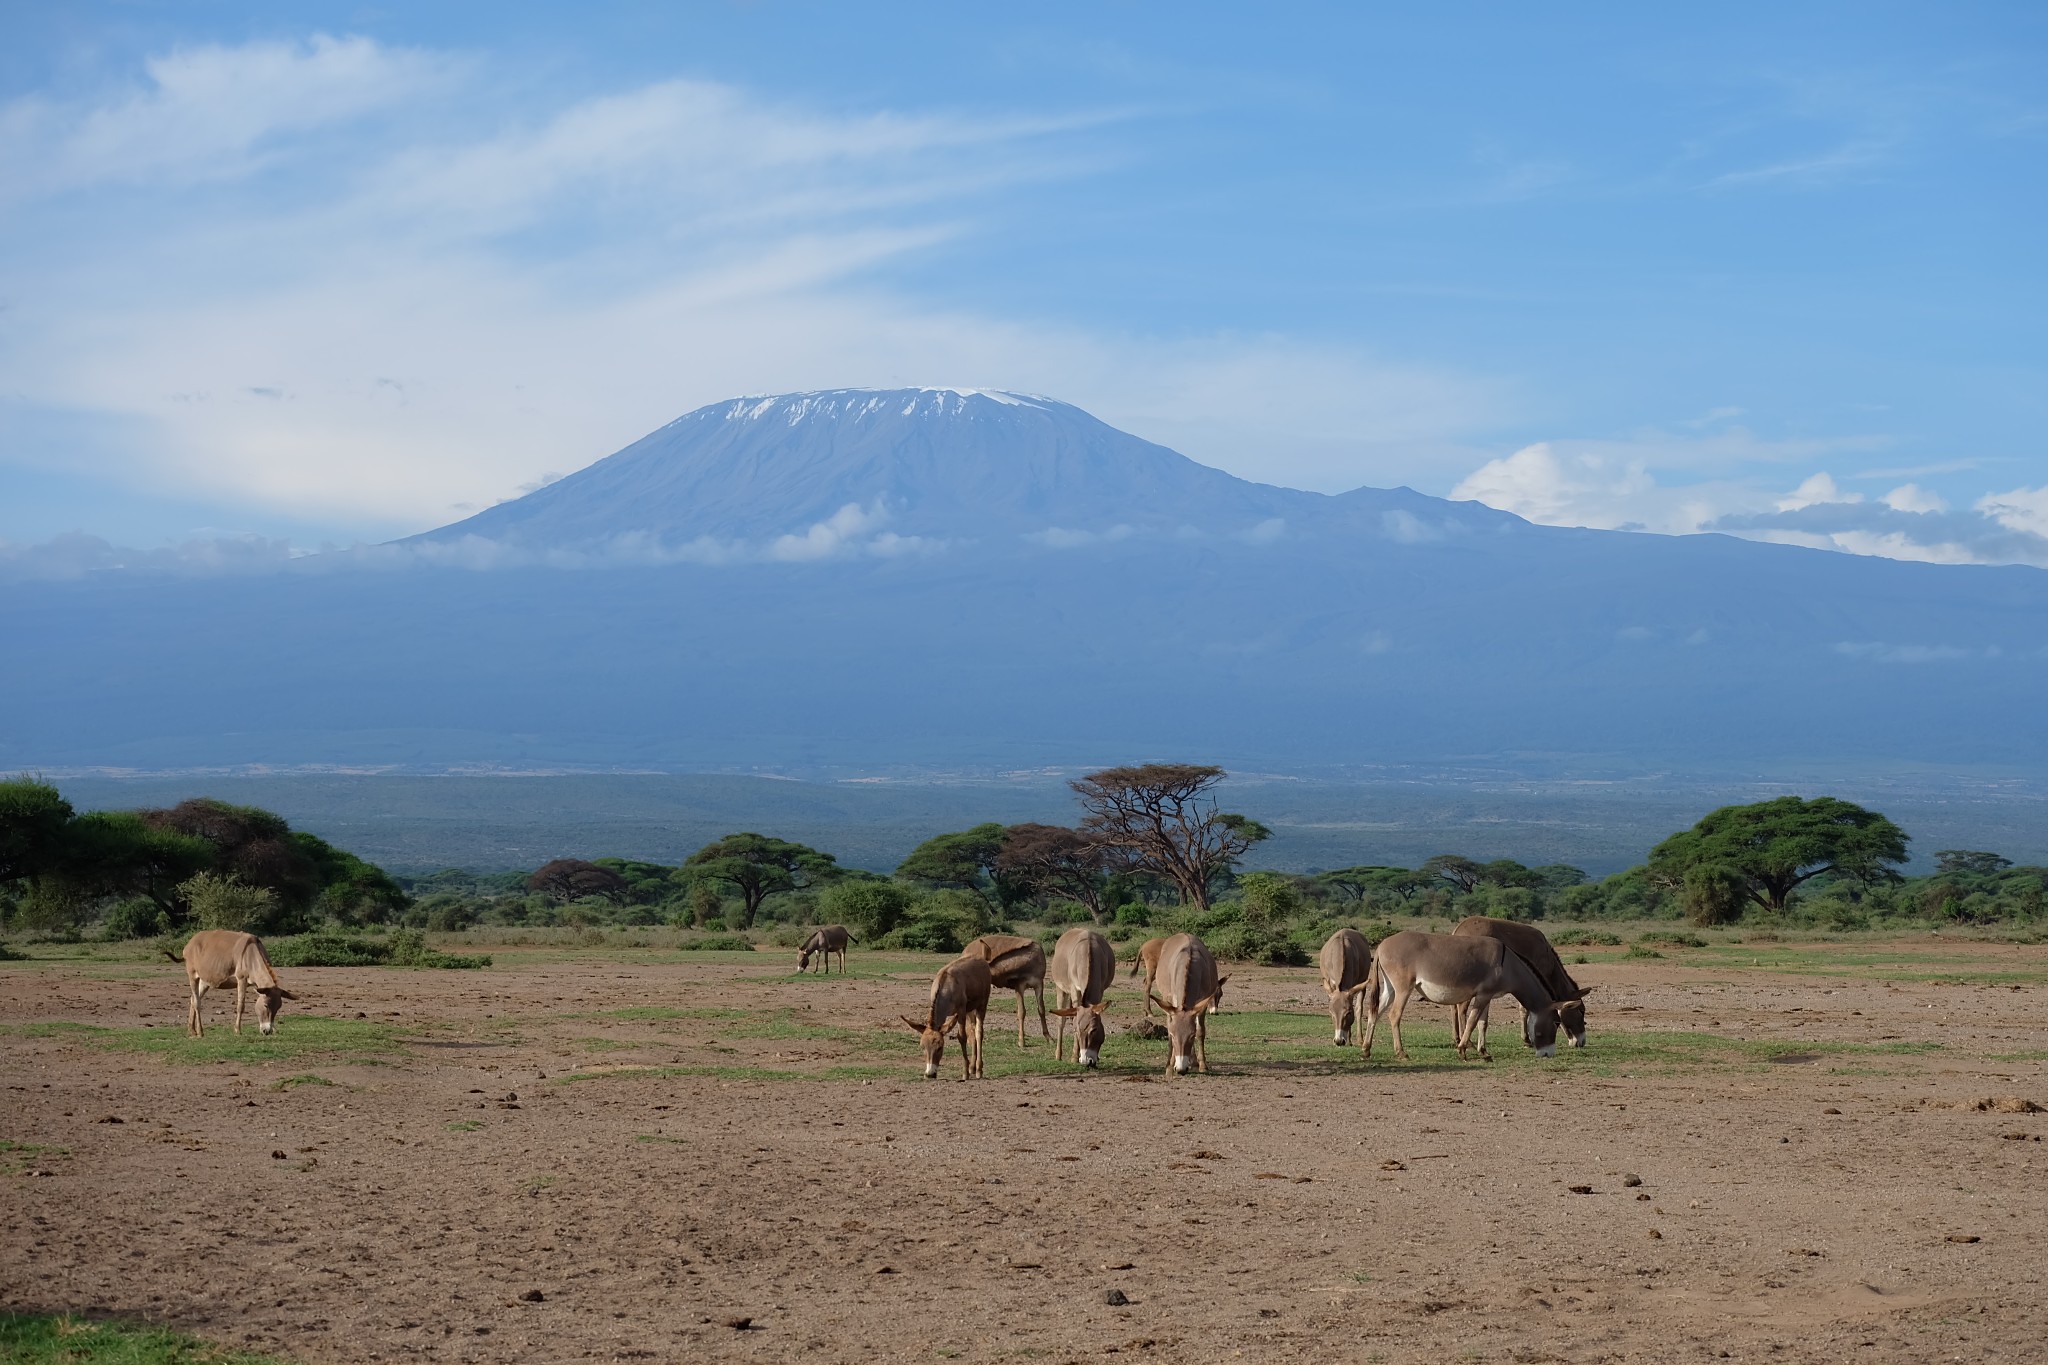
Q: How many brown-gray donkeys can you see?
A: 10